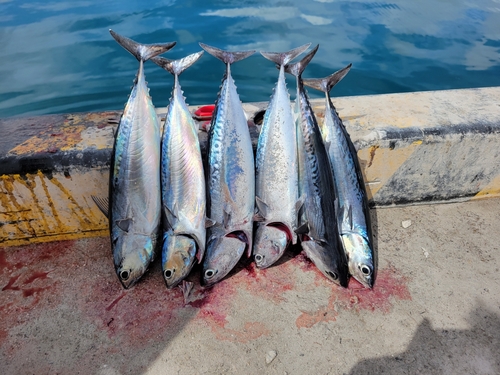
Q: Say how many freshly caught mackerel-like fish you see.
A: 6